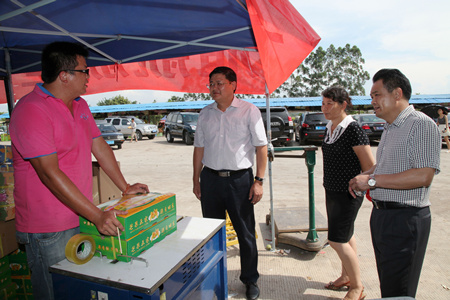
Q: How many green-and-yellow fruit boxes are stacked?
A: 2